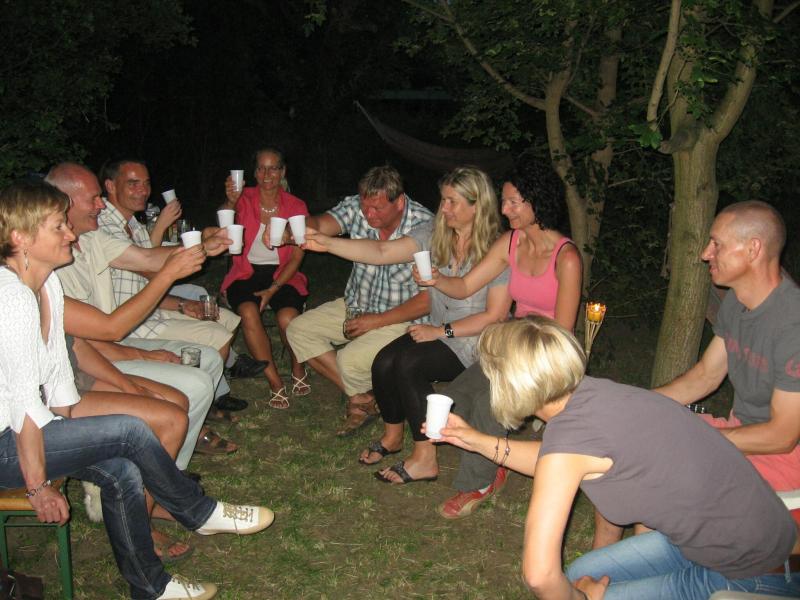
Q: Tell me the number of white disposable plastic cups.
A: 9